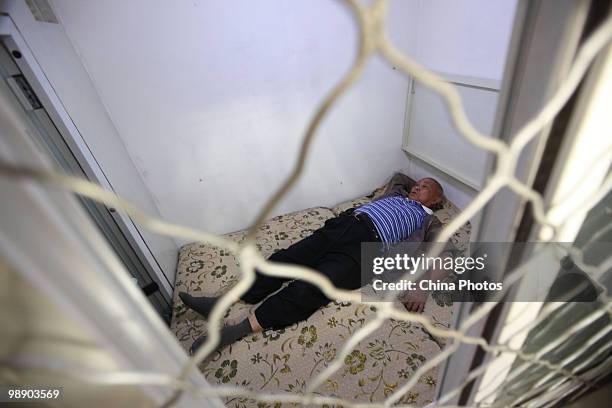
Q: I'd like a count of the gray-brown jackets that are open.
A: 1